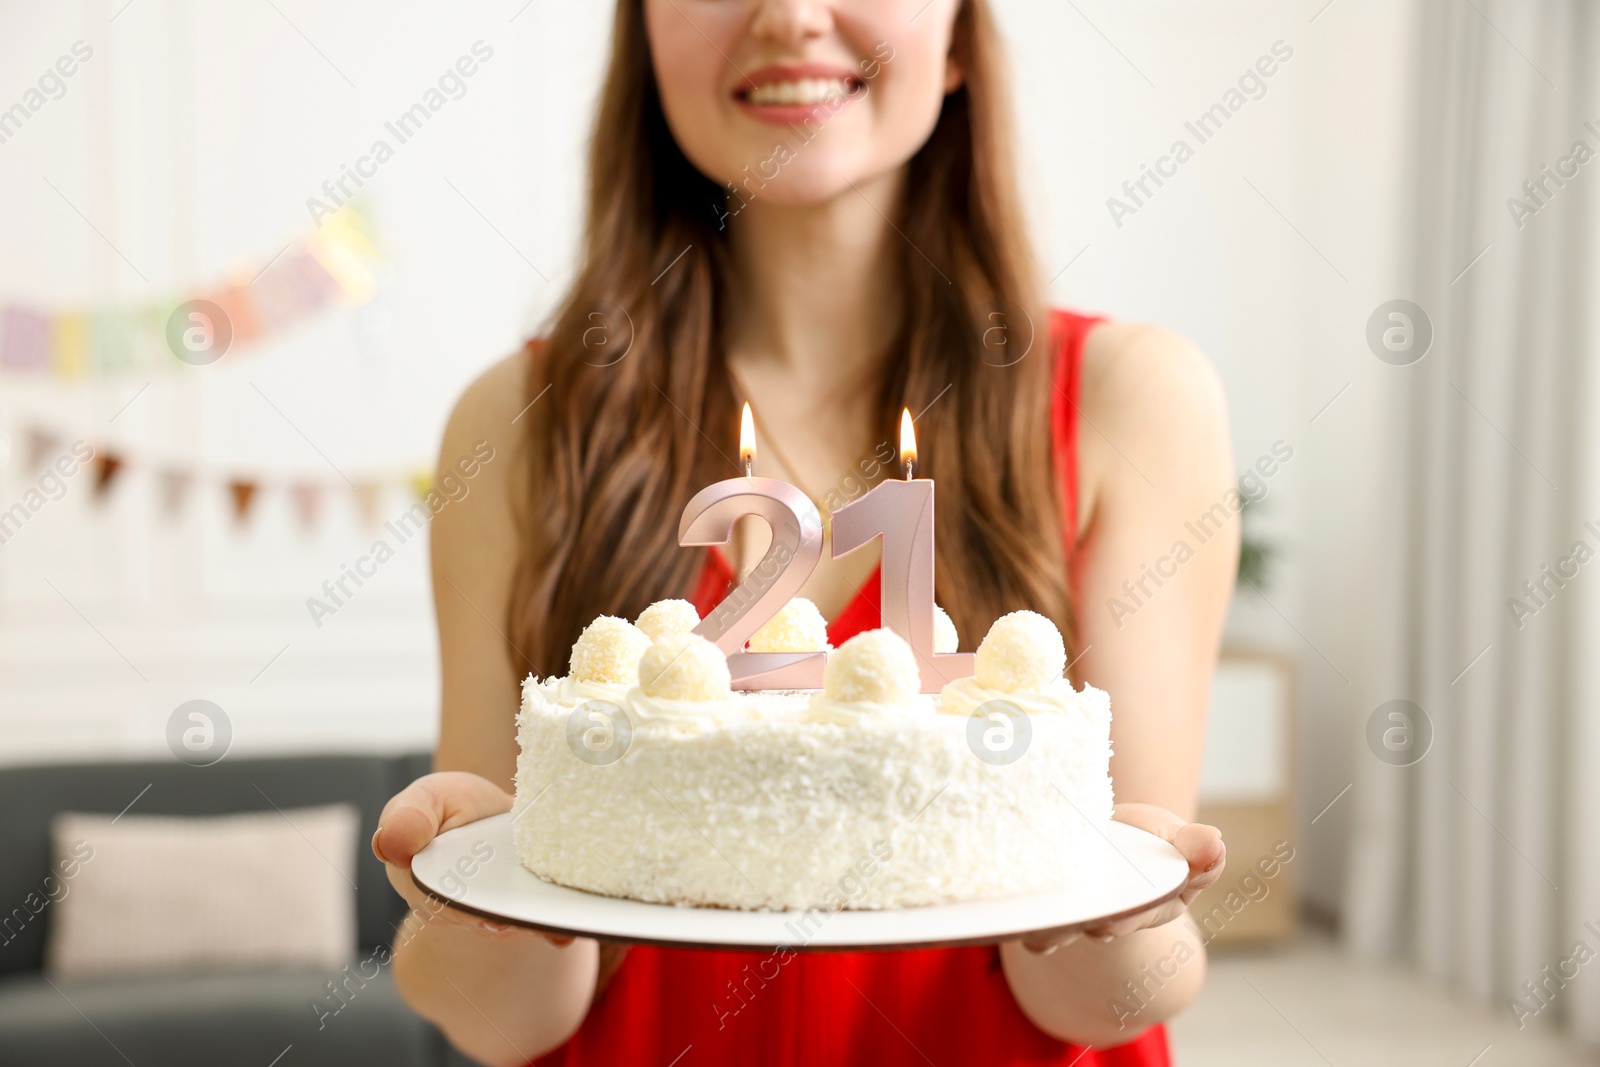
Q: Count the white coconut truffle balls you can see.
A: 7